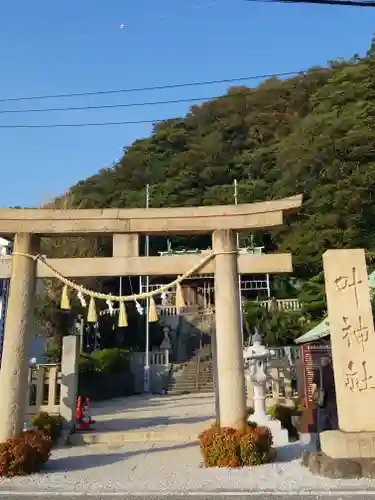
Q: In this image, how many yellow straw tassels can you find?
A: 5